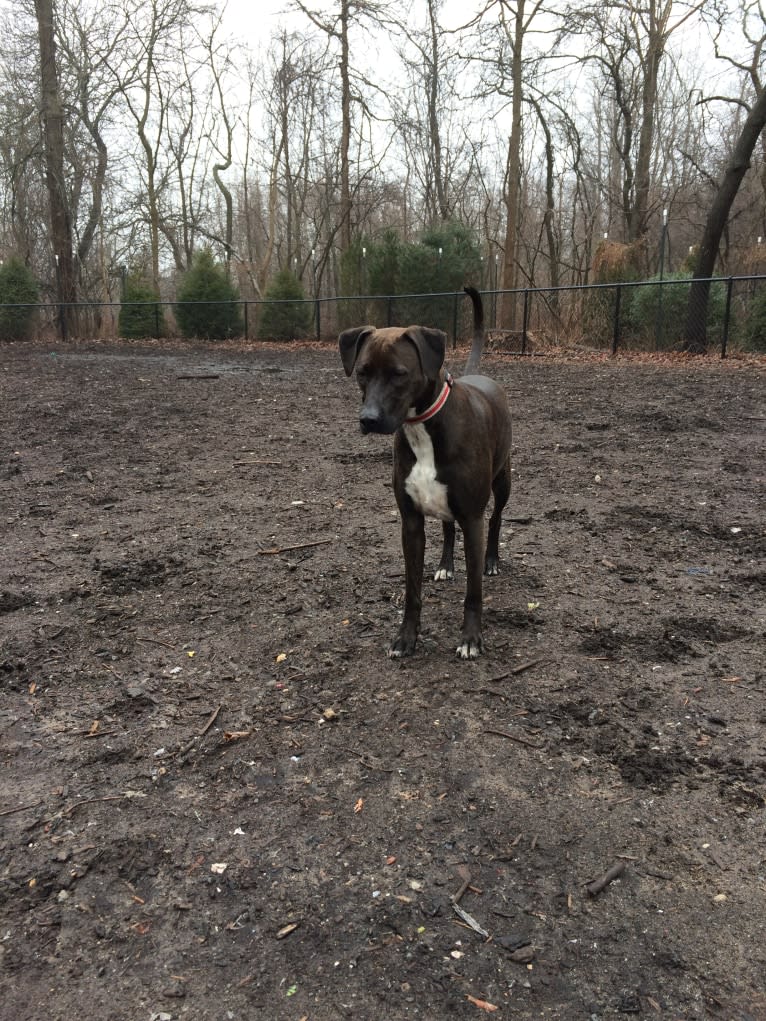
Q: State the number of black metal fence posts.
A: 9